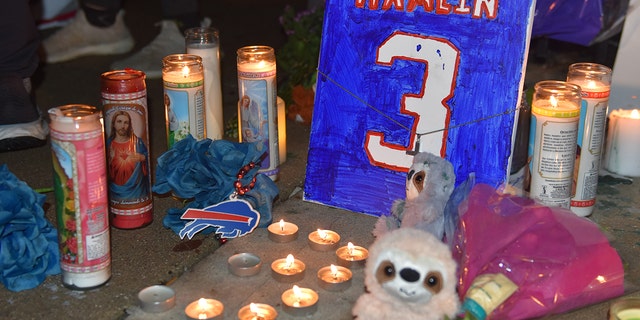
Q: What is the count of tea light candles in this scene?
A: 10